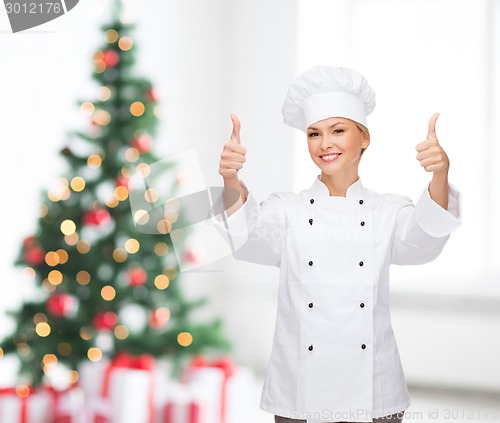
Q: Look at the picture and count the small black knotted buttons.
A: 10